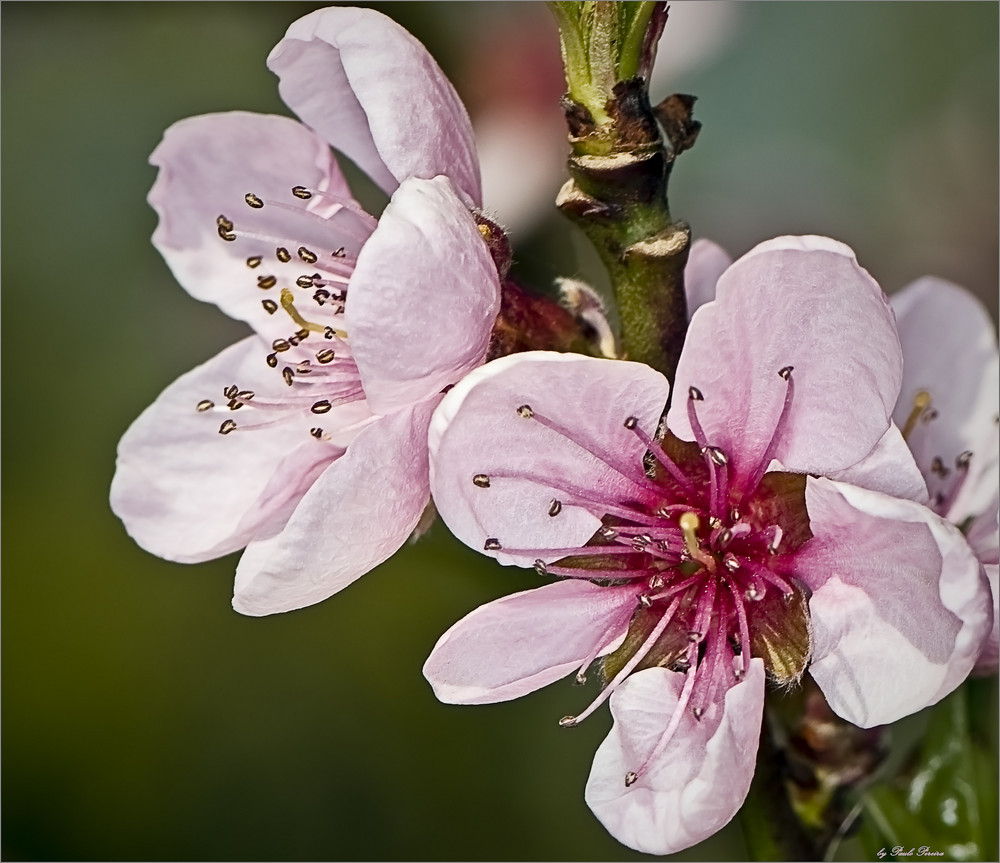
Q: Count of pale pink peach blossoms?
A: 3